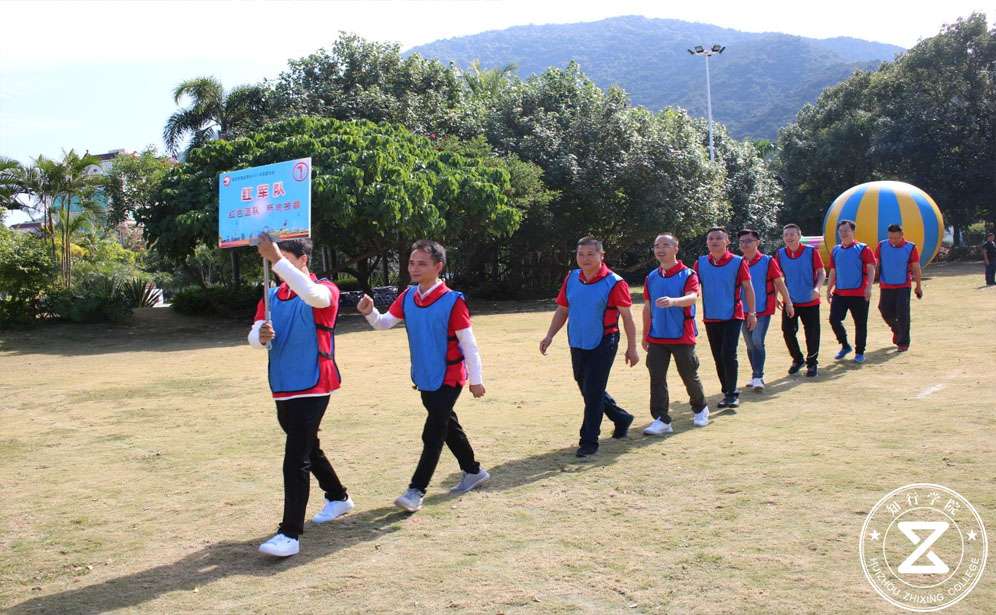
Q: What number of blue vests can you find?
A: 9